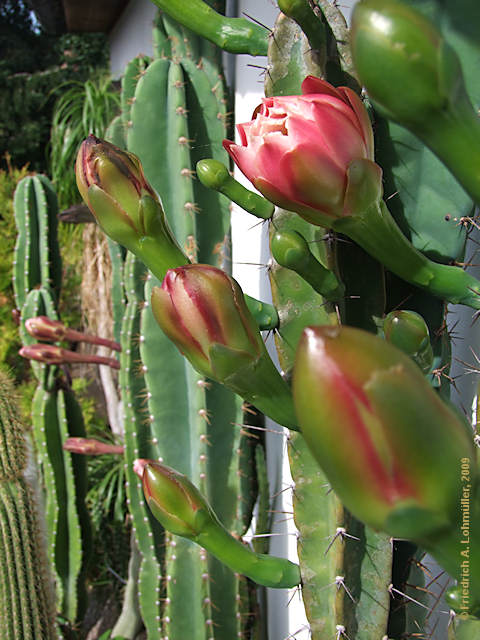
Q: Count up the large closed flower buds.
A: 5